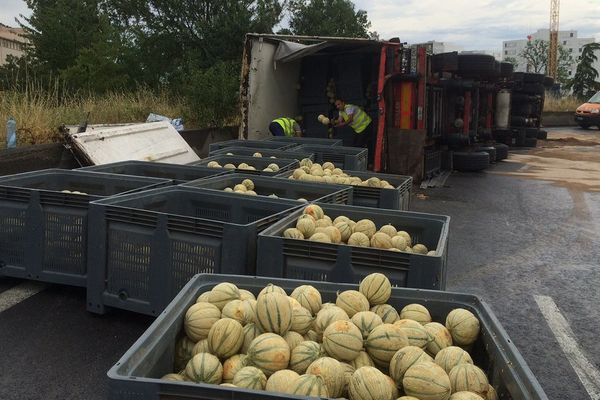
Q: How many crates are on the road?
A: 12